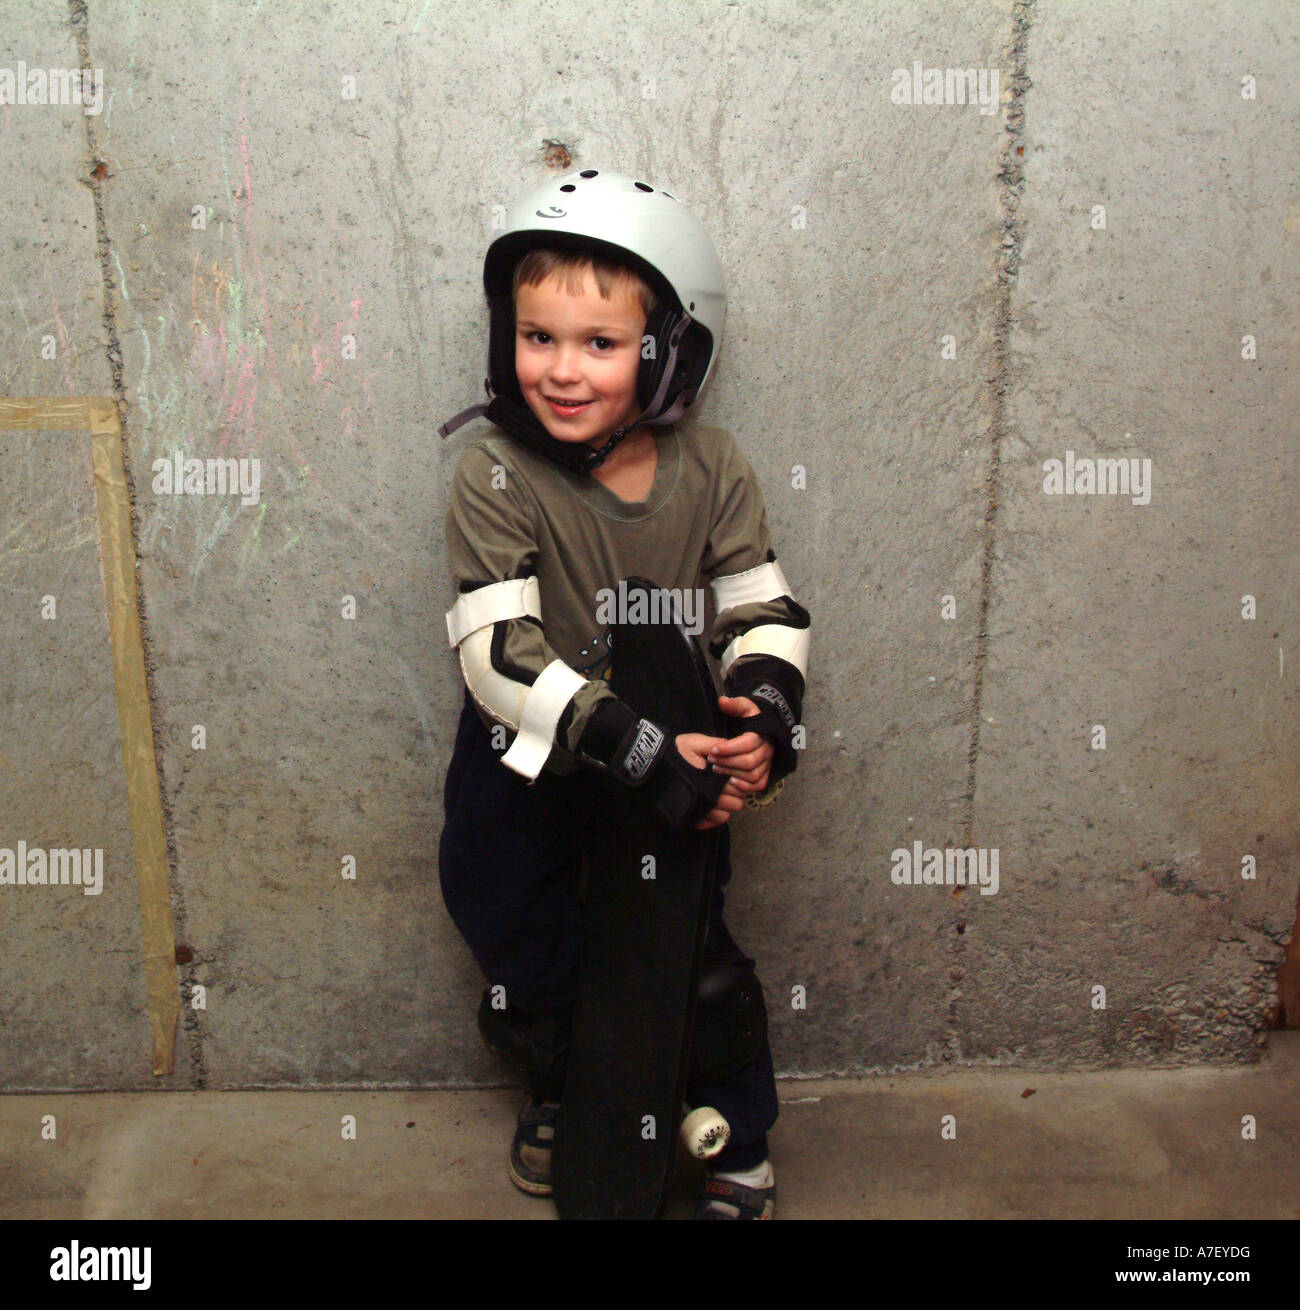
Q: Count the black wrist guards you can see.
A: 2